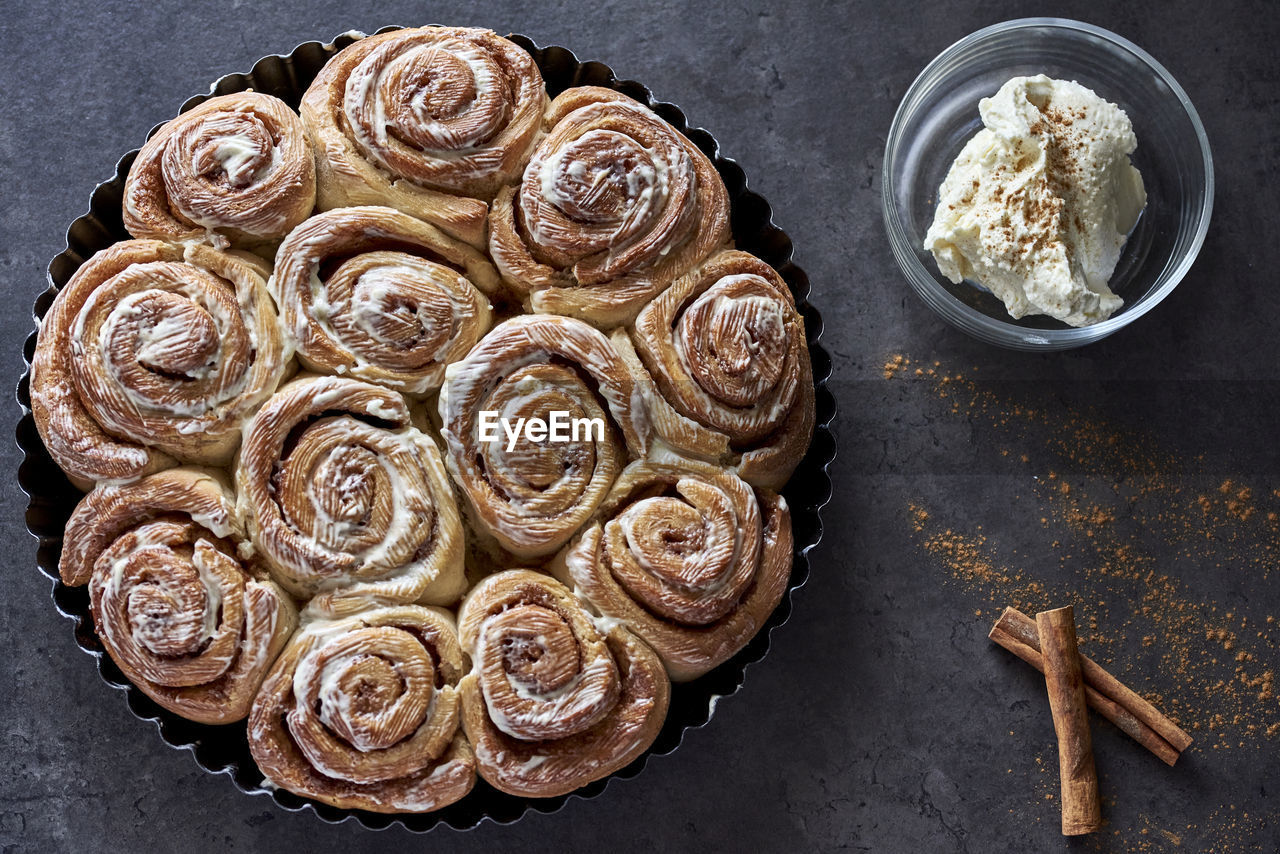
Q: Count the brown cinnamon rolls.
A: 12